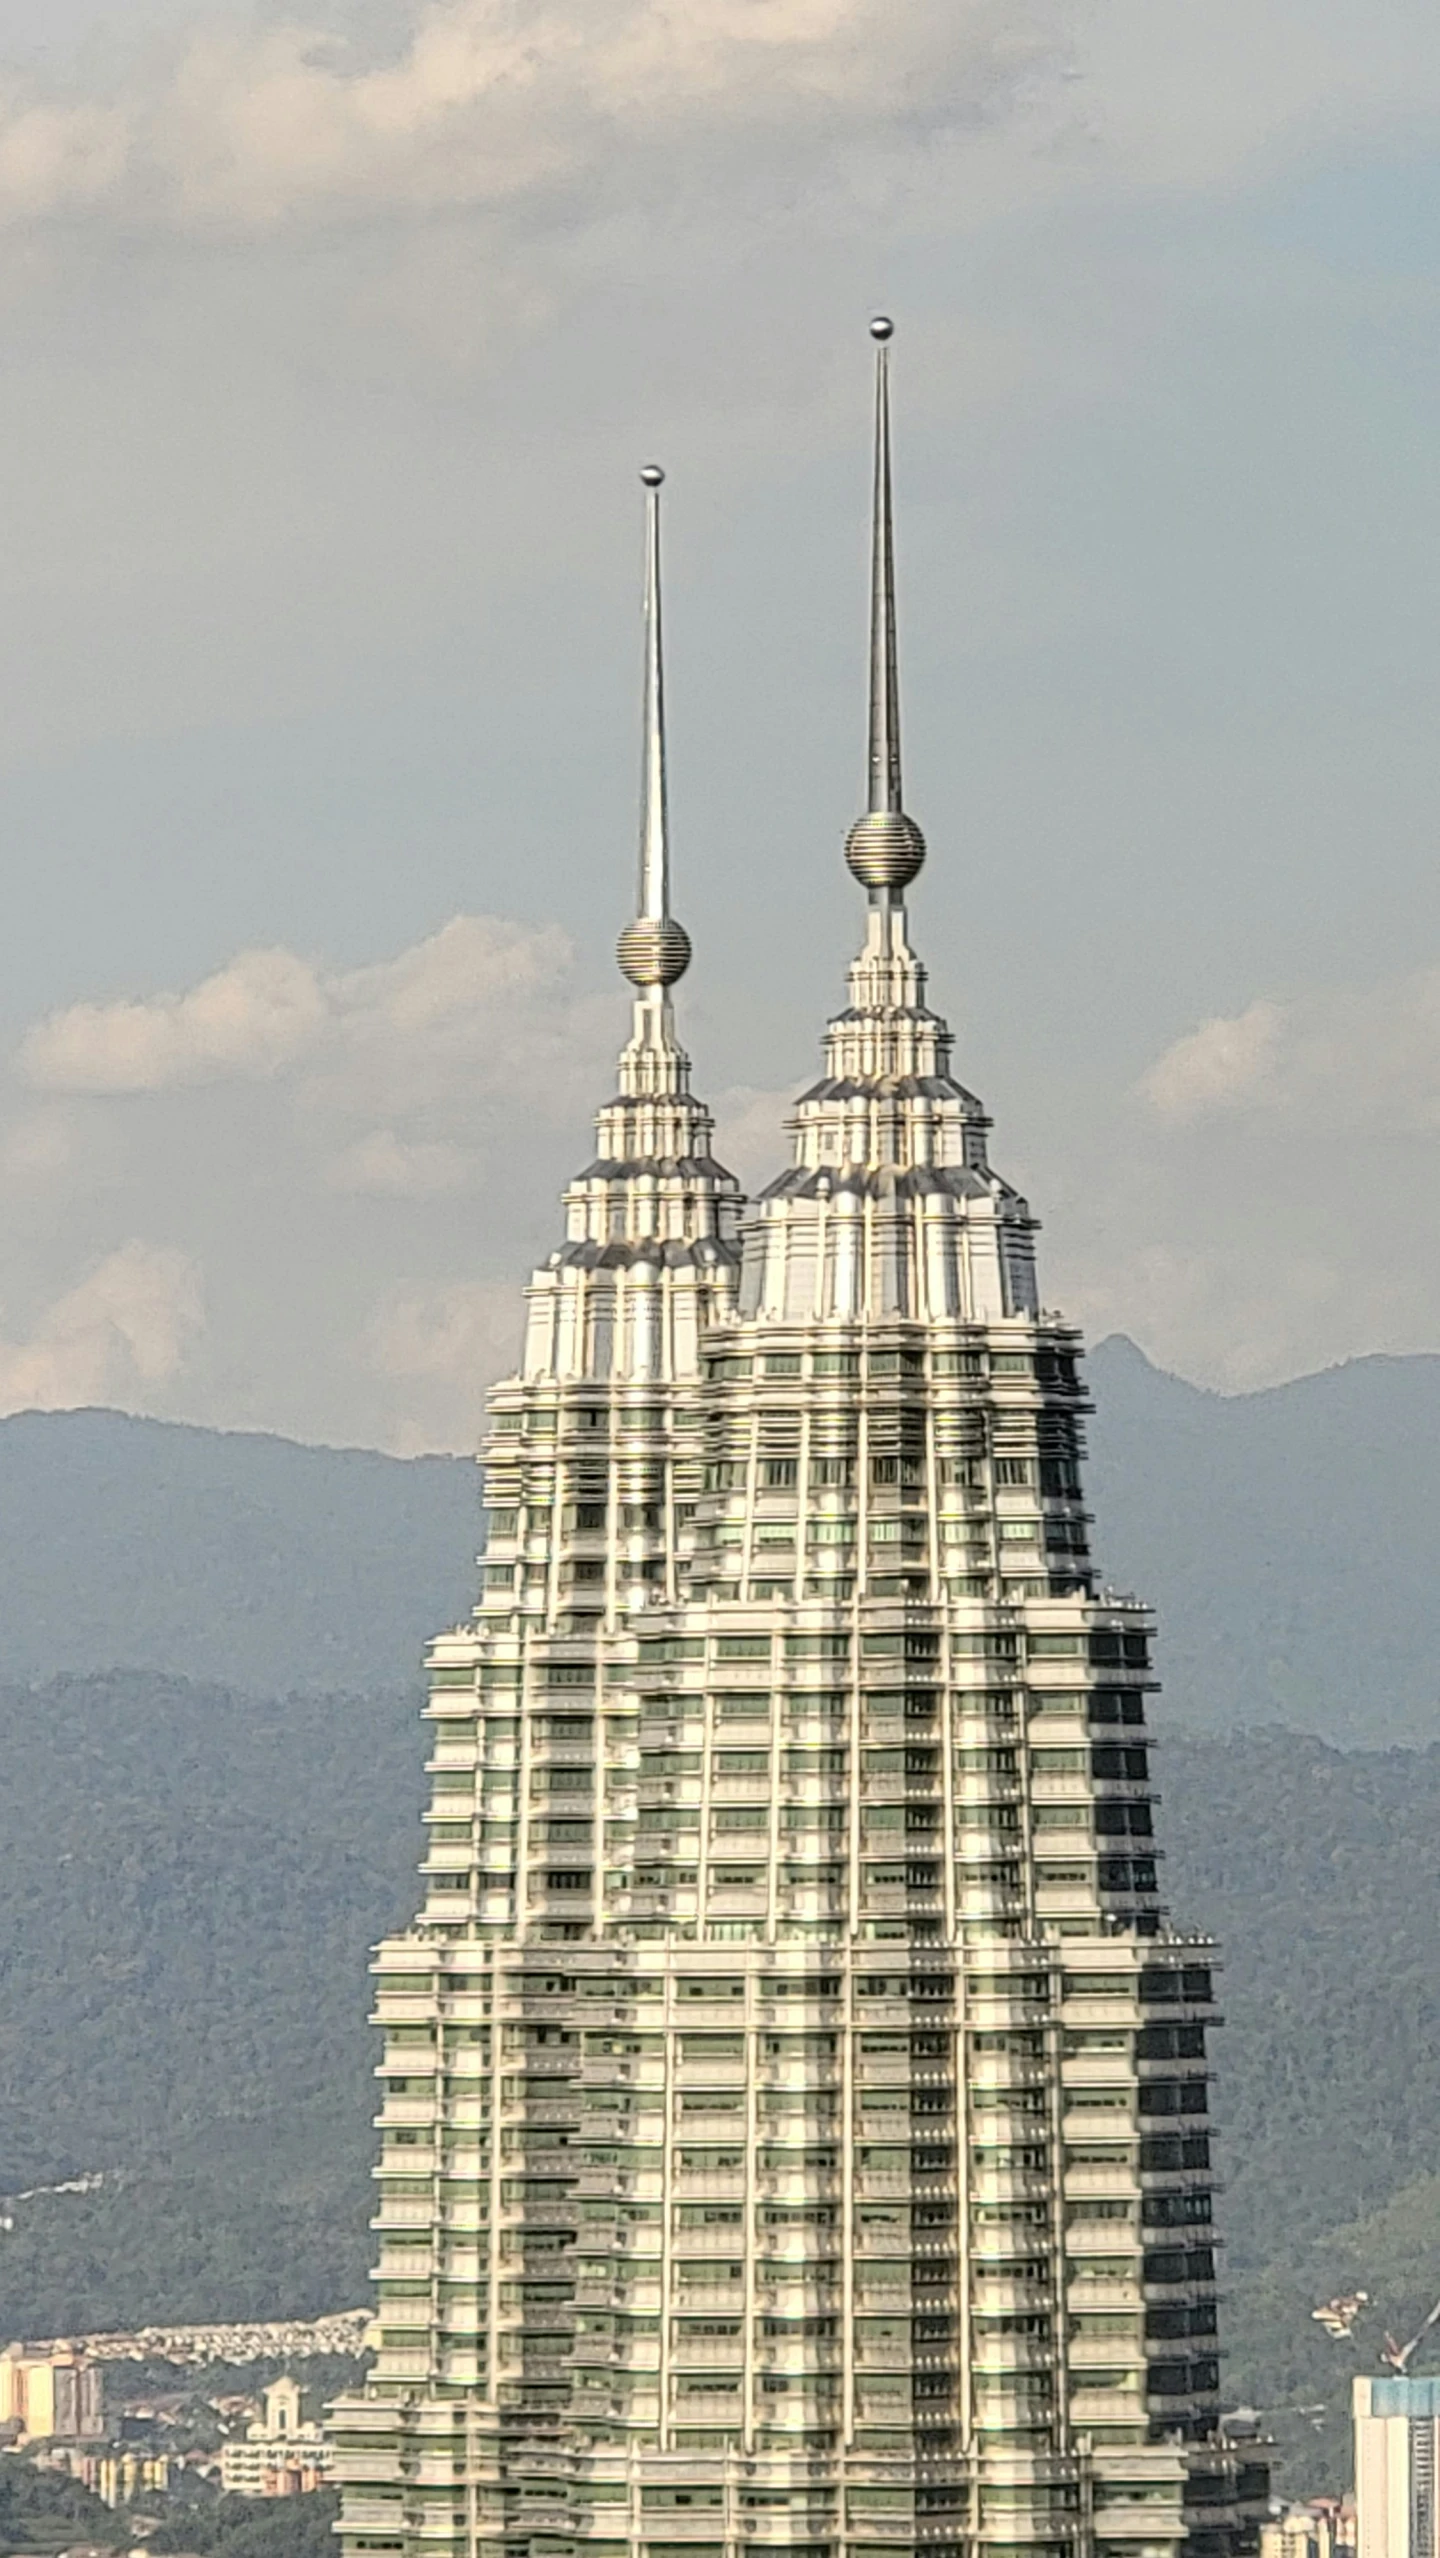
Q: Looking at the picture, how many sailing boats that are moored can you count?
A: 0